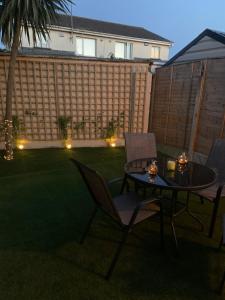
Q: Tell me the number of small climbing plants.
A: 3